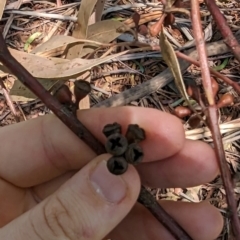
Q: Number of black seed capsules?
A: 5